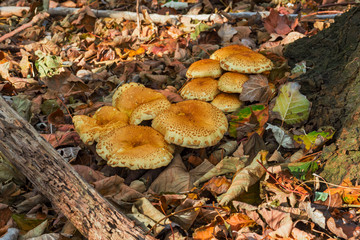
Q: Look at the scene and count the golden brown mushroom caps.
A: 10